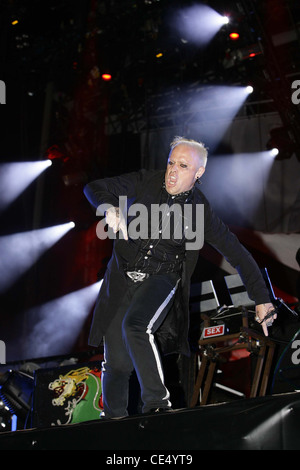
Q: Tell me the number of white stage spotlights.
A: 6